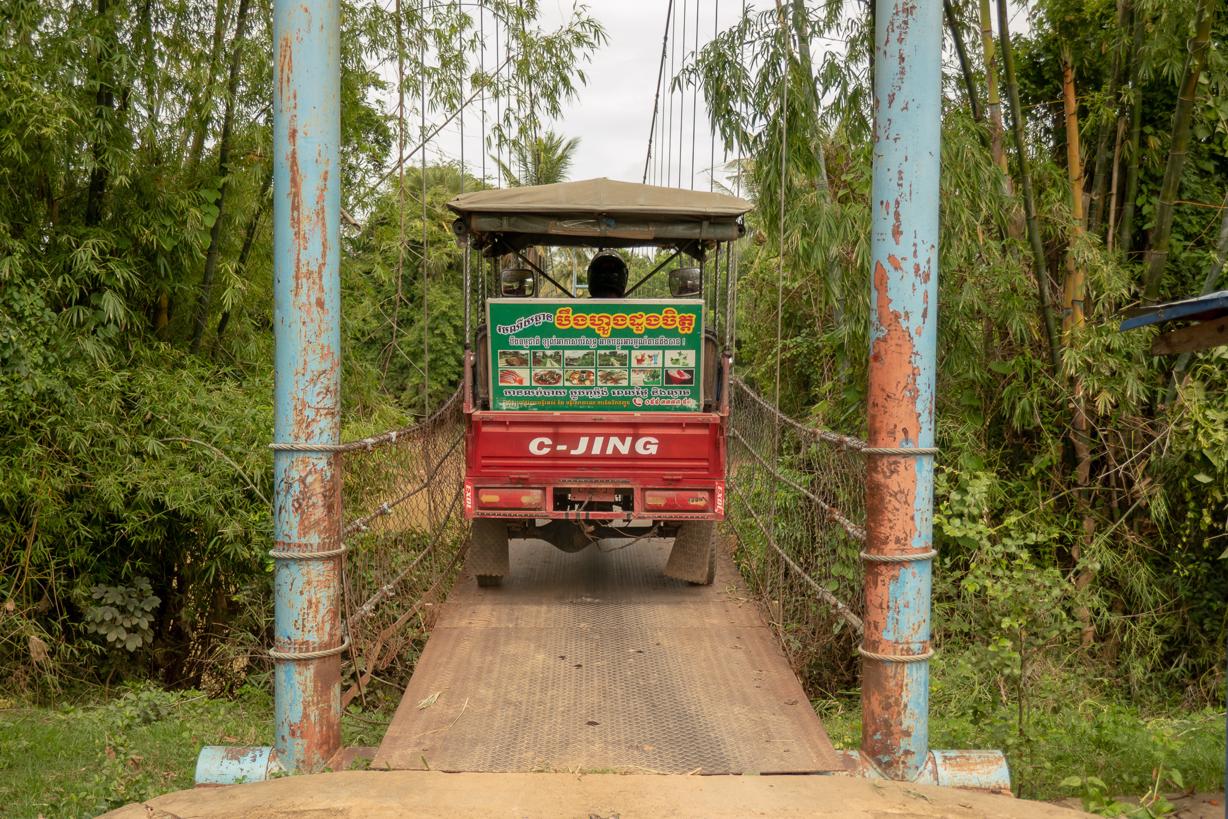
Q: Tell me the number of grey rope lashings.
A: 6